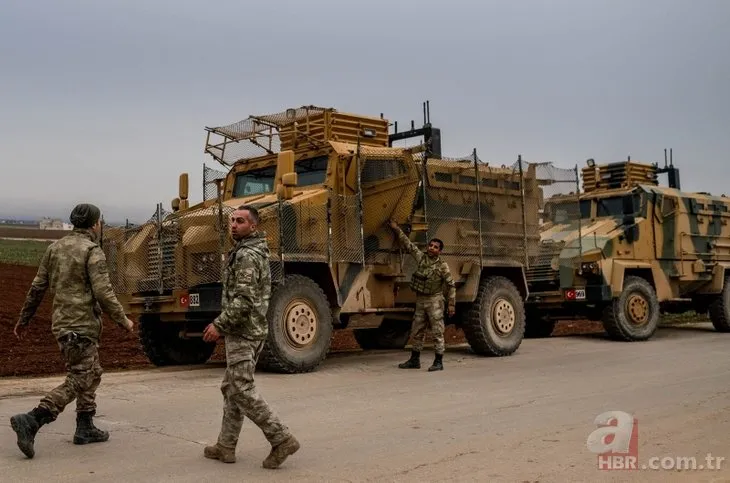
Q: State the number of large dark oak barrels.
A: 0